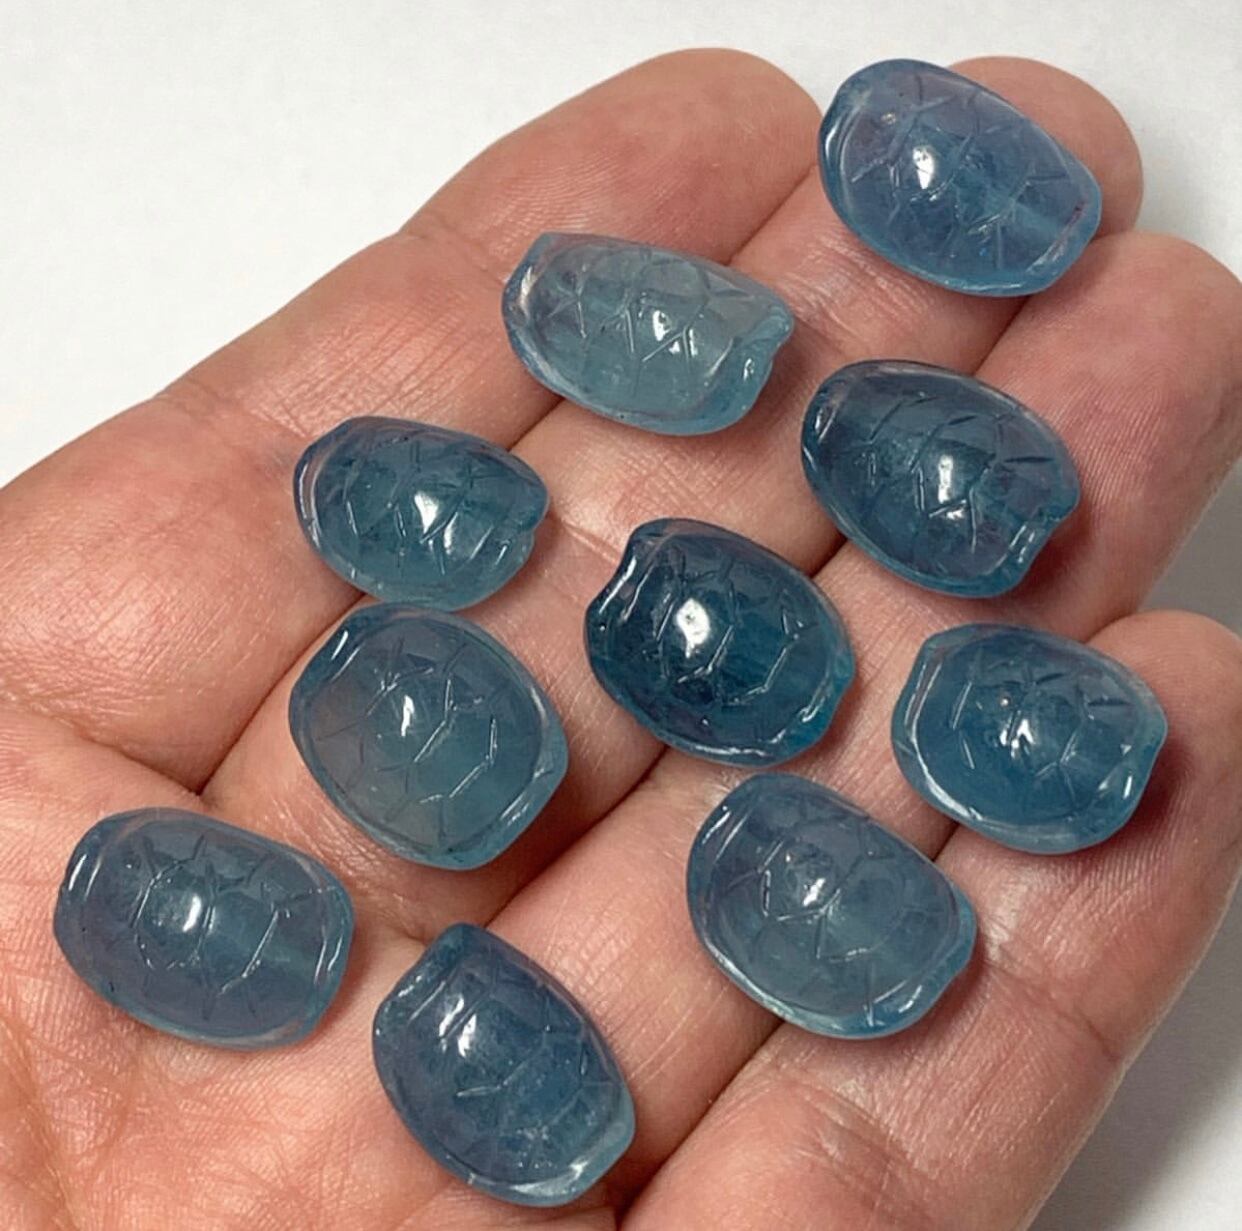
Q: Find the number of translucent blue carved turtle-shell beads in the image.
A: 10